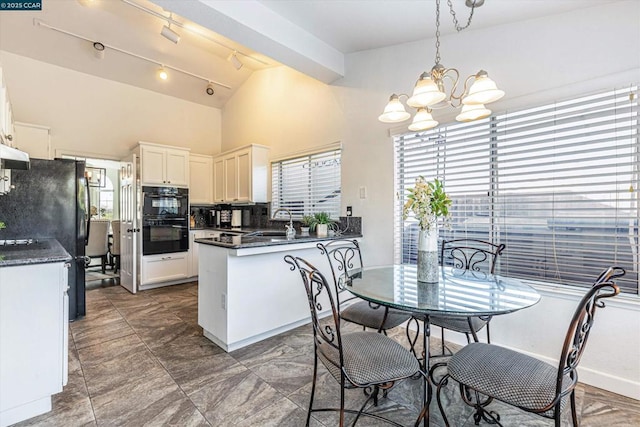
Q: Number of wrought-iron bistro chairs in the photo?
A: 4